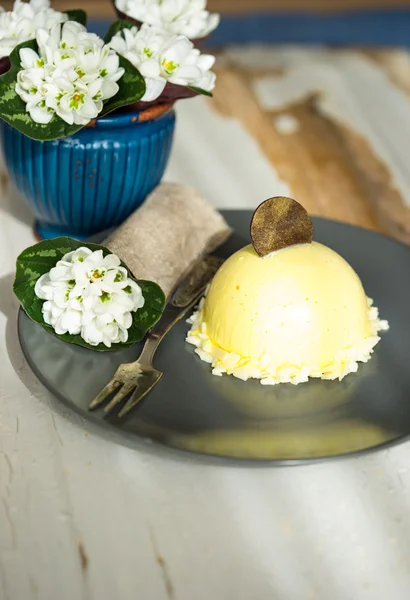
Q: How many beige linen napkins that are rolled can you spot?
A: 1